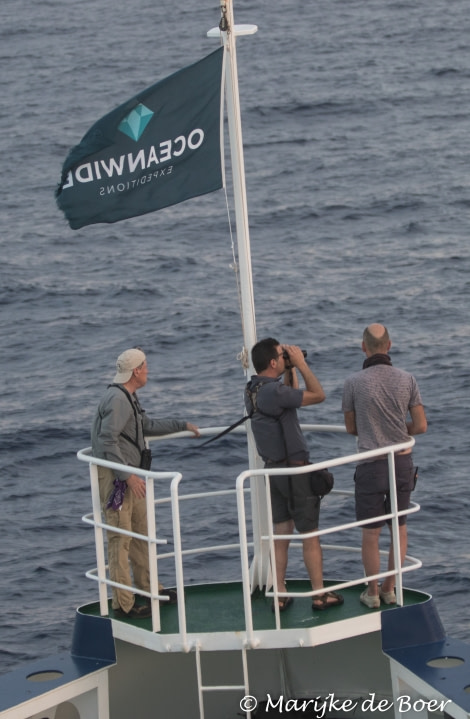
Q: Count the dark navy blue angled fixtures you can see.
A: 2